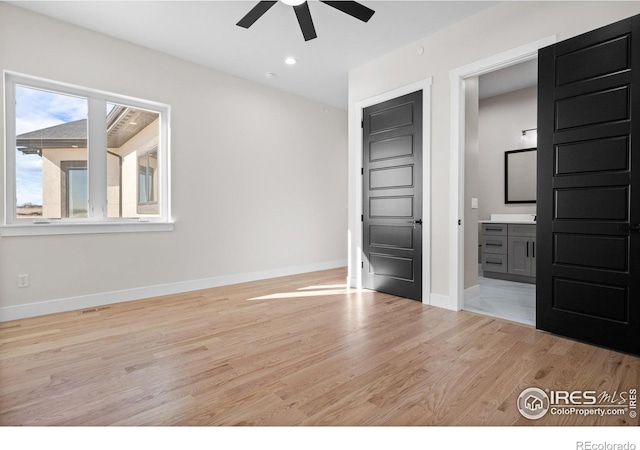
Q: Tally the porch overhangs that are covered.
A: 1